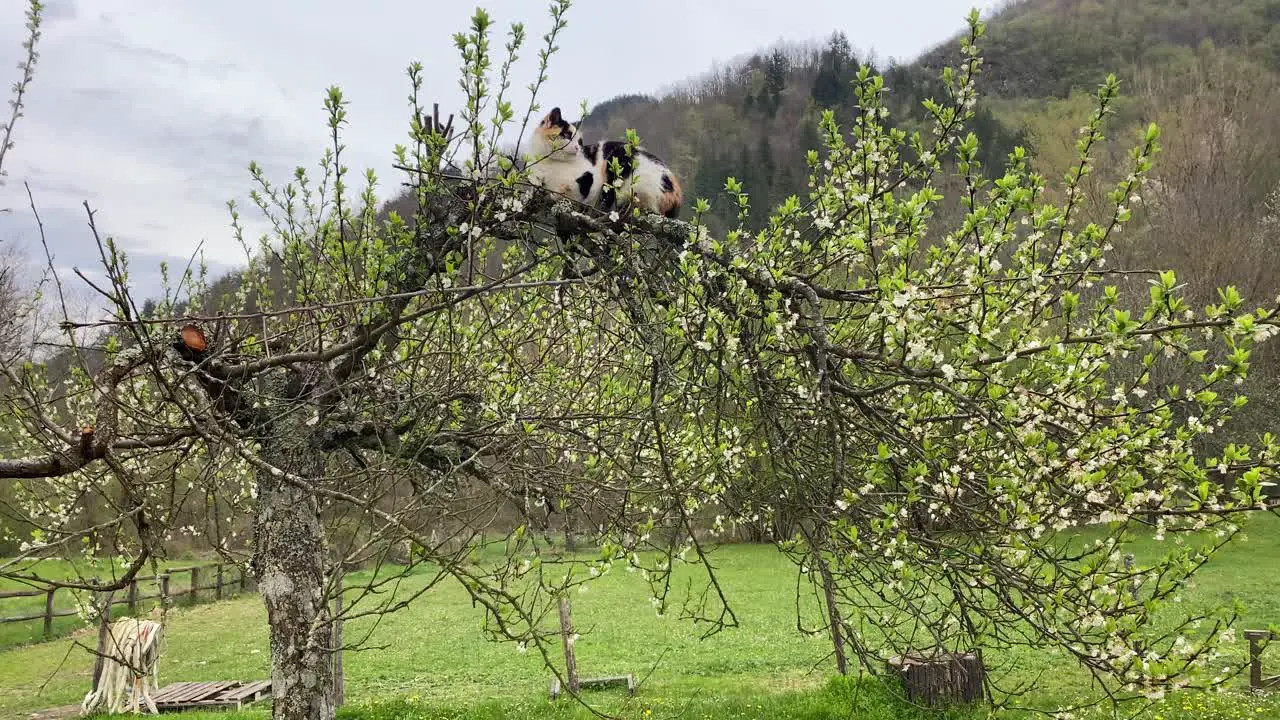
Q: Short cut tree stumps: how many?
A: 1